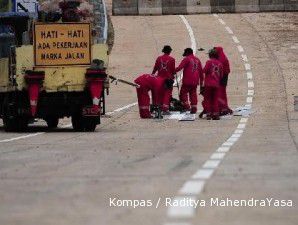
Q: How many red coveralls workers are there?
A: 5